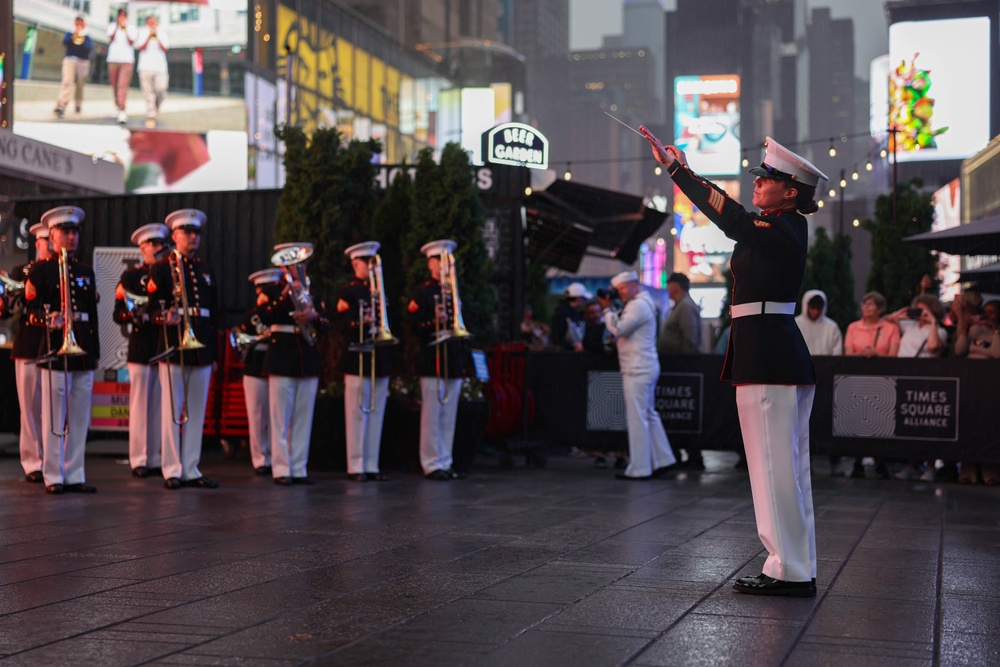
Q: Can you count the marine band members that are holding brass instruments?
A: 8